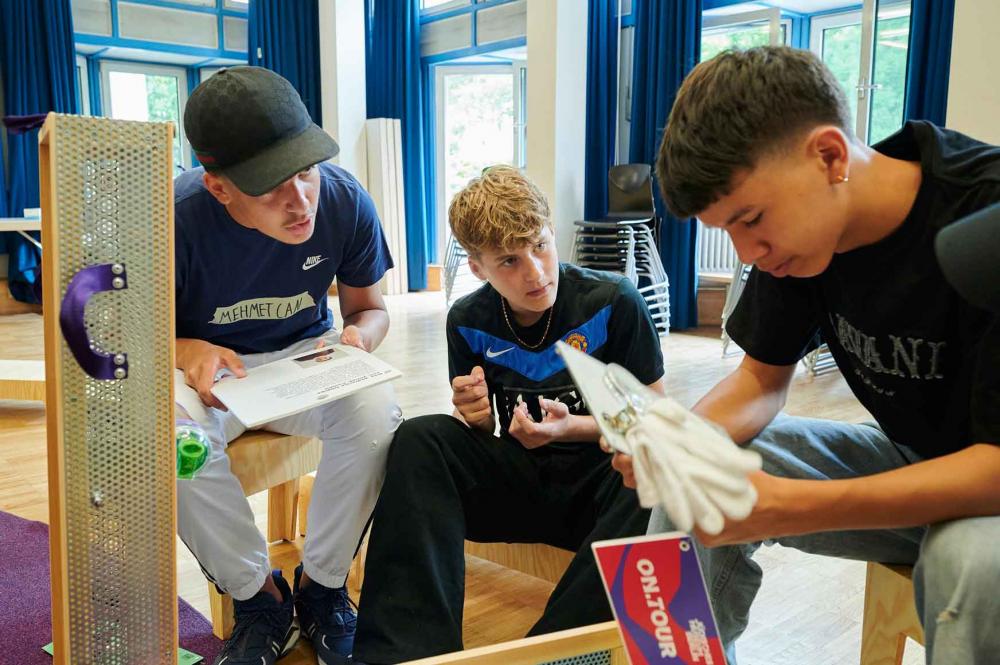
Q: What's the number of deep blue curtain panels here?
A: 6